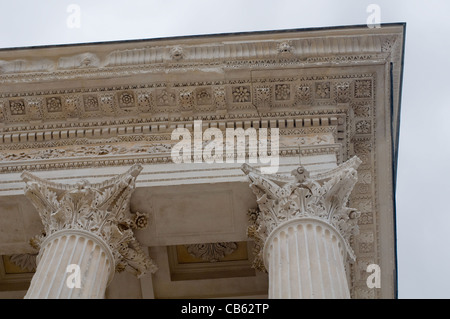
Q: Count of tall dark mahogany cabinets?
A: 0